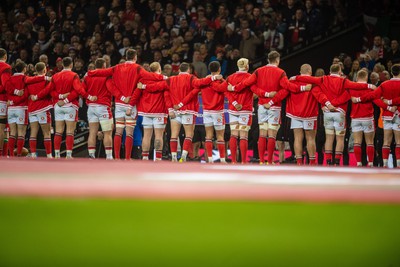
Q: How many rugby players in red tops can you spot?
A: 15